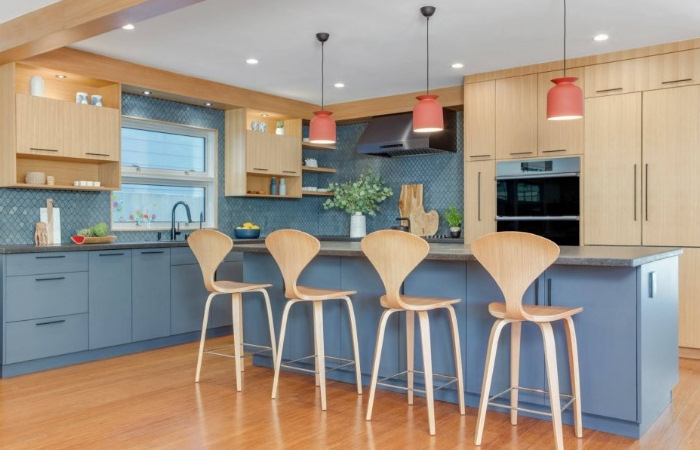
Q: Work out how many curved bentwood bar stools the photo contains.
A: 4